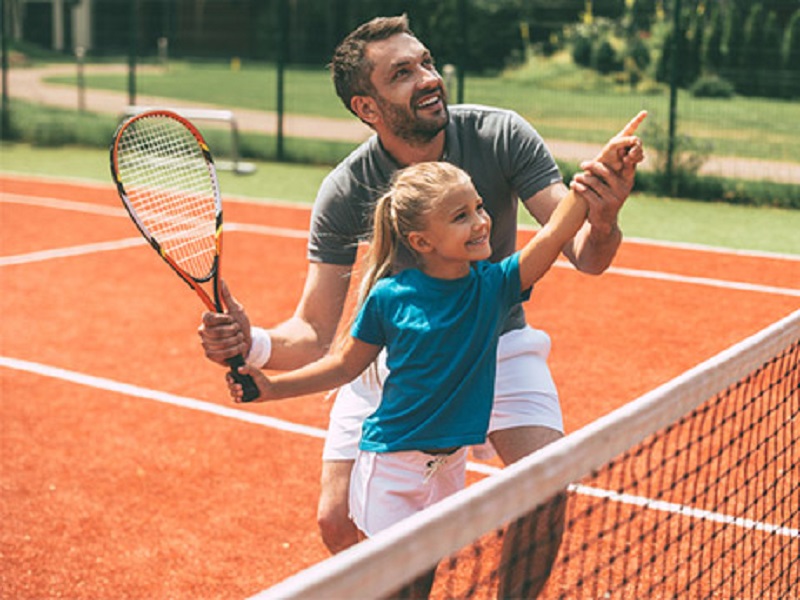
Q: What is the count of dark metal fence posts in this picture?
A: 5